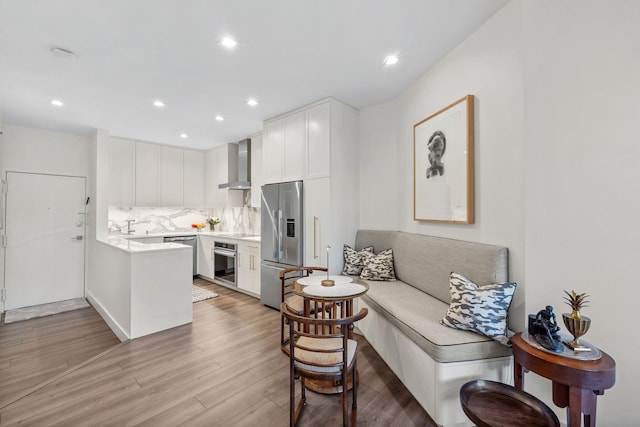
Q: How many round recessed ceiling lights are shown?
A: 7